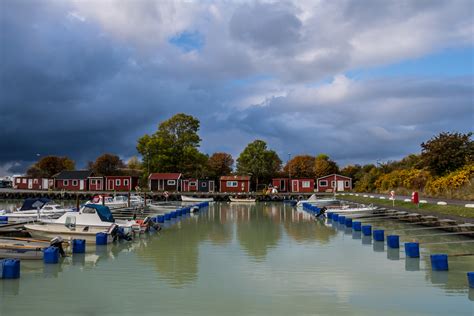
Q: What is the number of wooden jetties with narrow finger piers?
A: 2